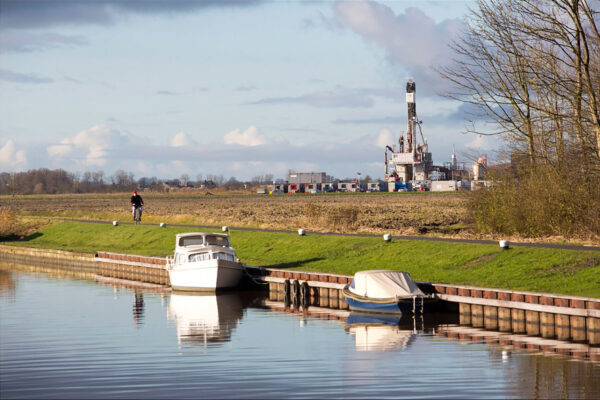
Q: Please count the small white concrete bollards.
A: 6